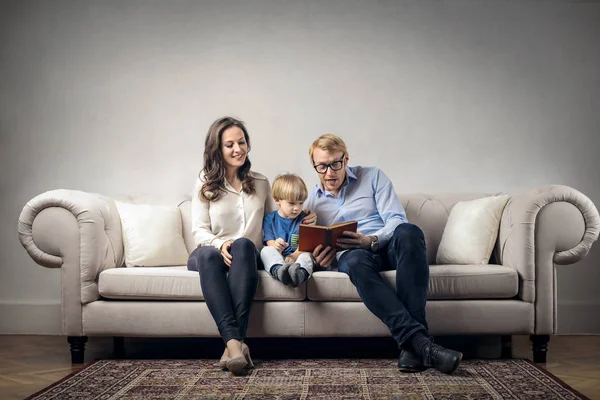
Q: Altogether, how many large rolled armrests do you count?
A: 2